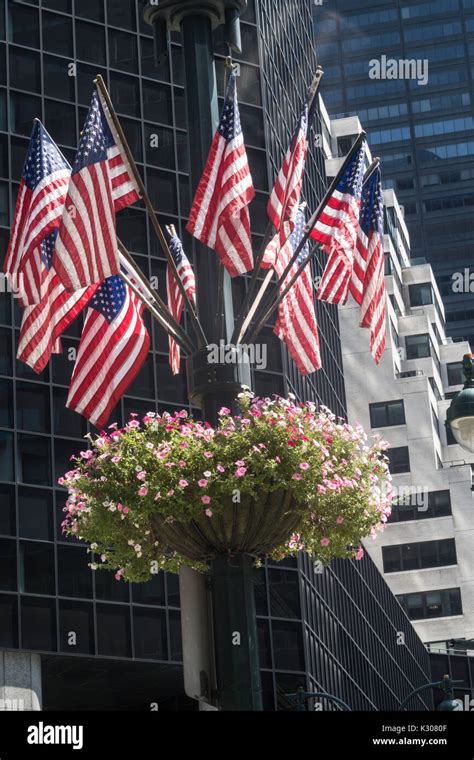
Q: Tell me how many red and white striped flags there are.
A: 10